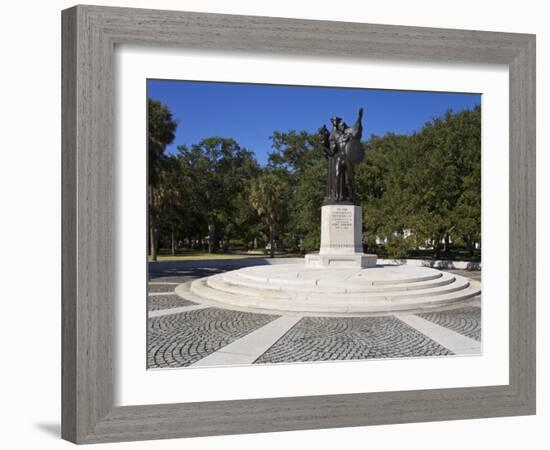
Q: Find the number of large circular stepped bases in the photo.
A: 1